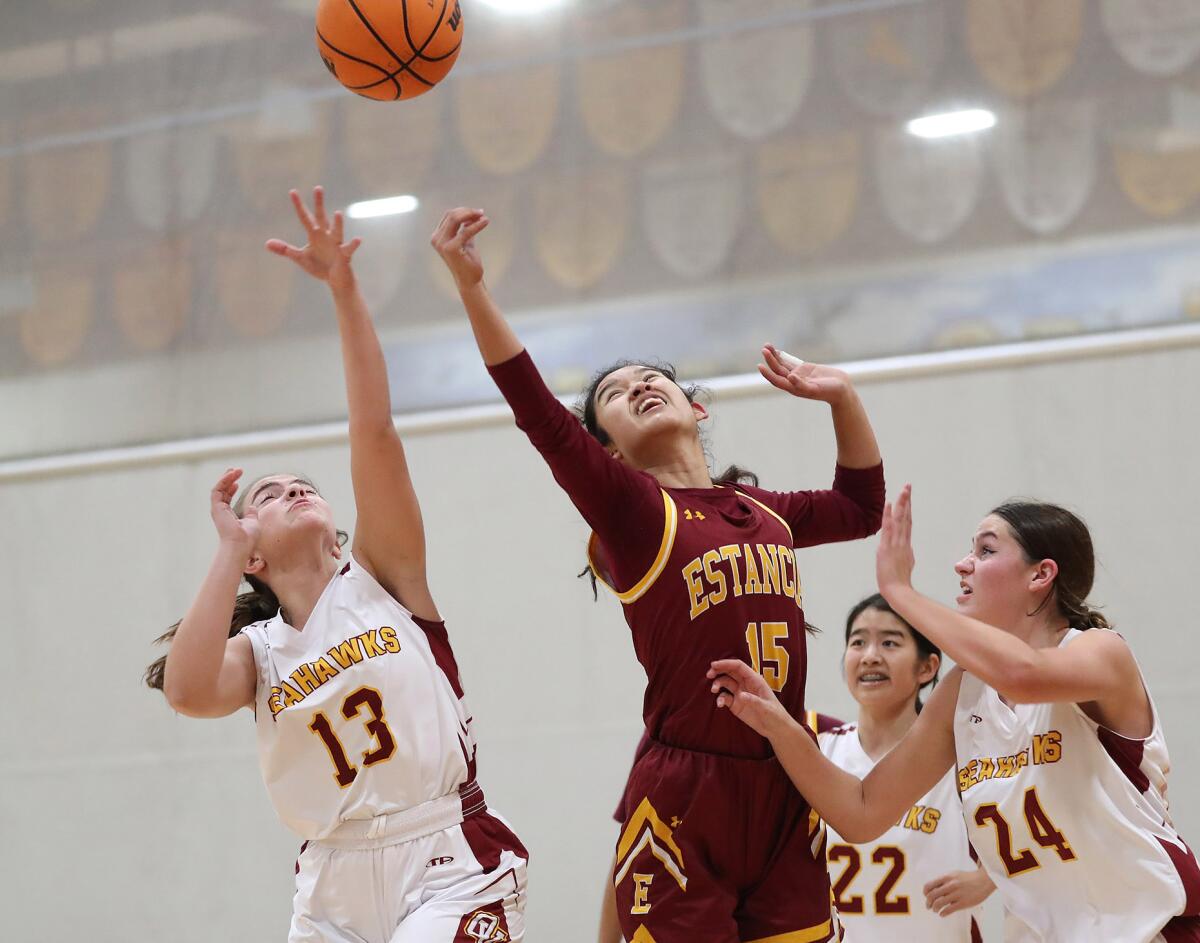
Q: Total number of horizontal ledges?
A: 1